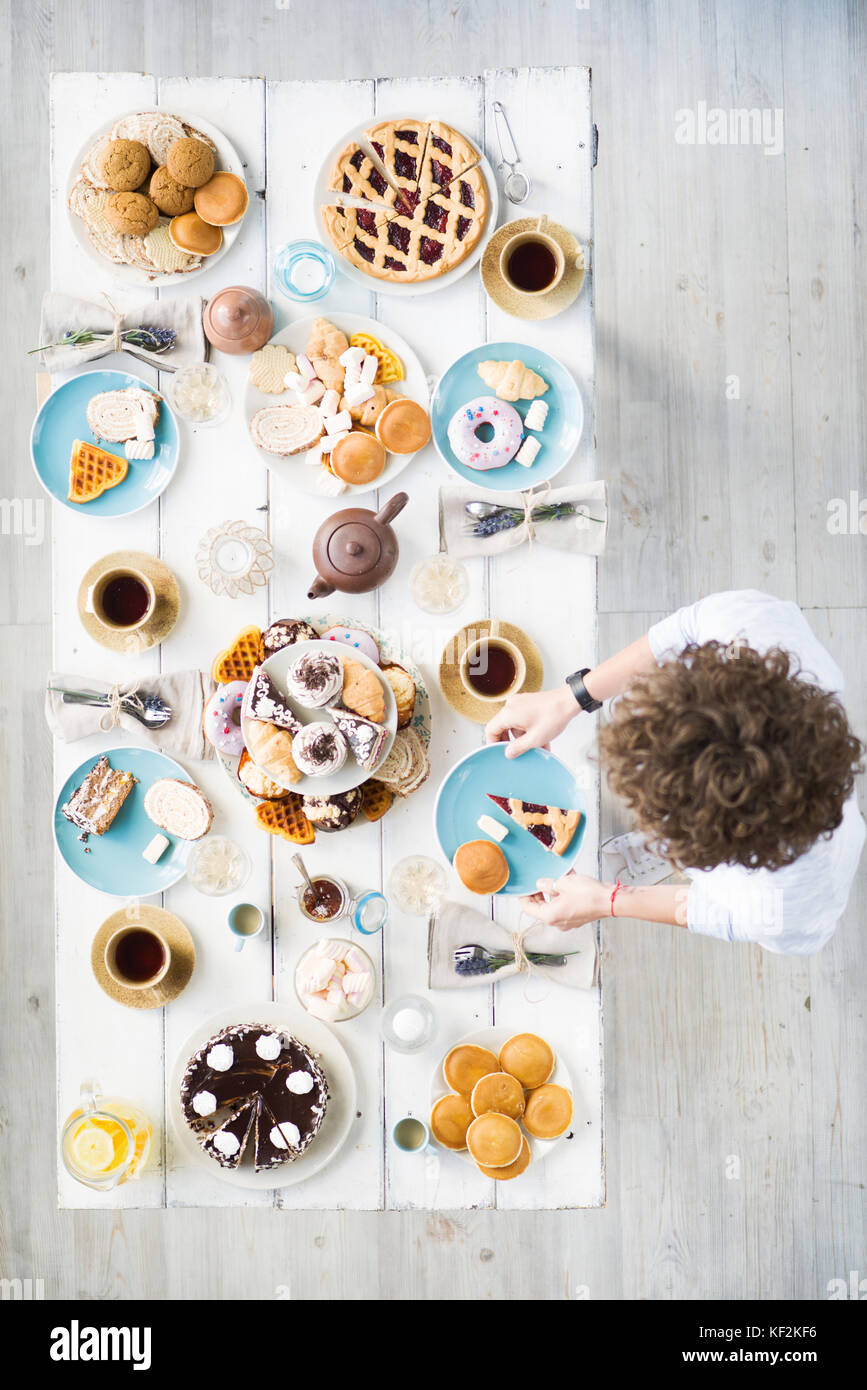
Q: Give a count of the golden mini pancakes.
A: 12